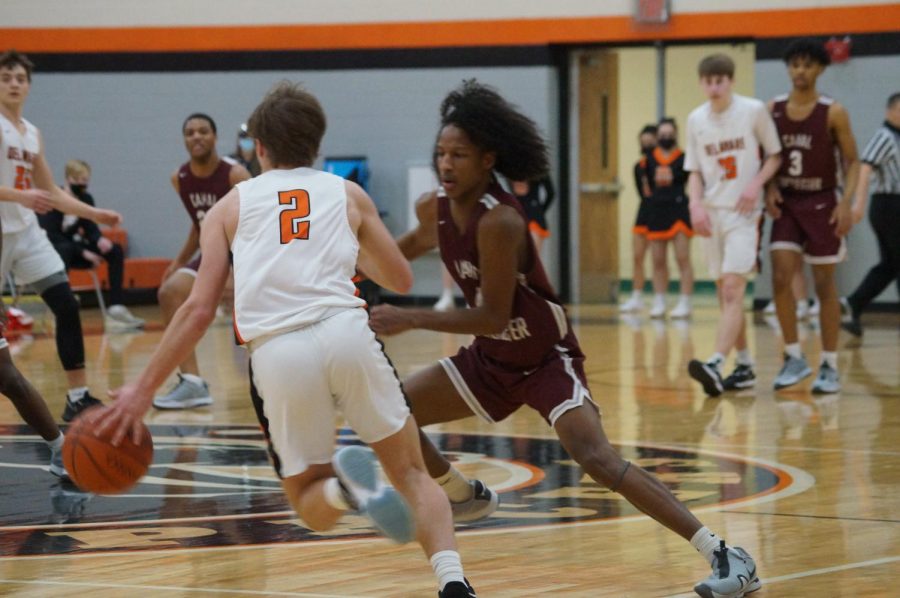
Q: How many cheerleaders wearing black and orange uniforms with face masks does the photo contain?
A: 2